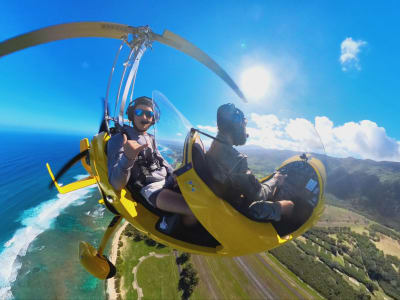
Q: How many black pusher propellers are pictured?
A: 1